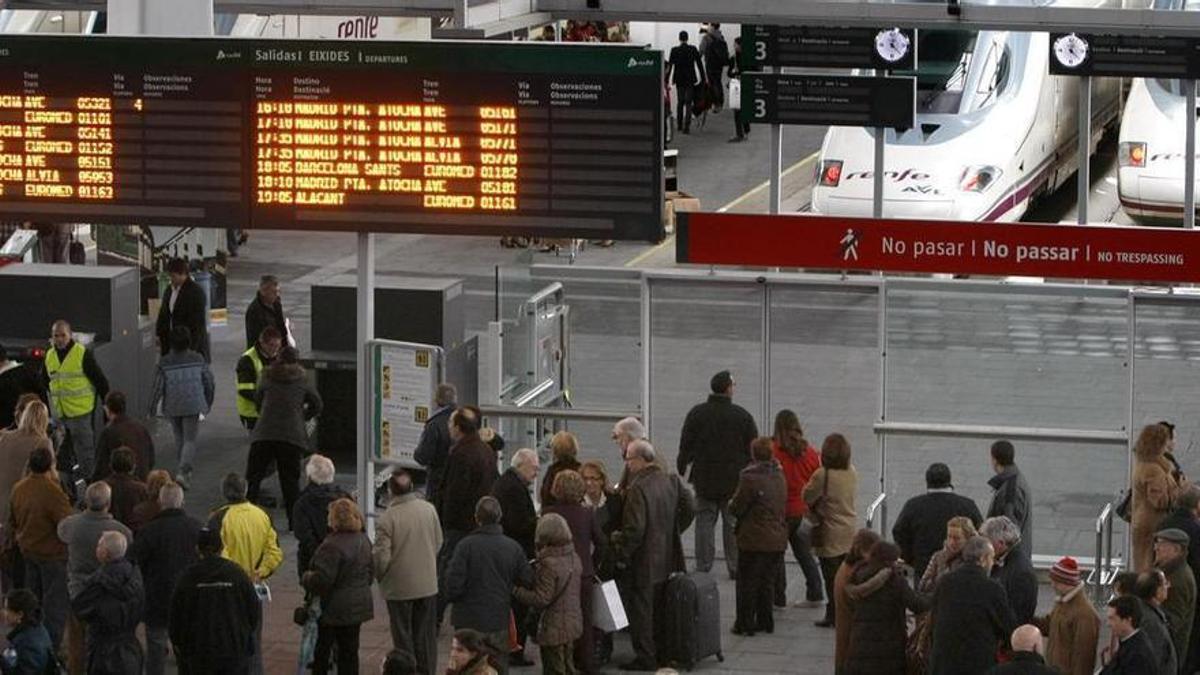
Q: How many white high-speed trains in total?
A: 2